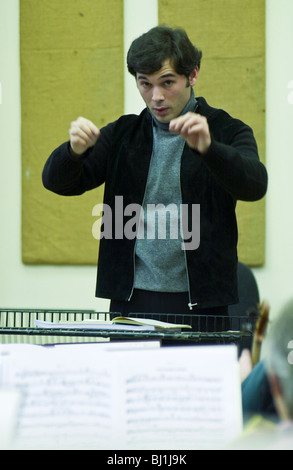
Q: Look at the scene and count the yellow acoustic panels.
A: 2